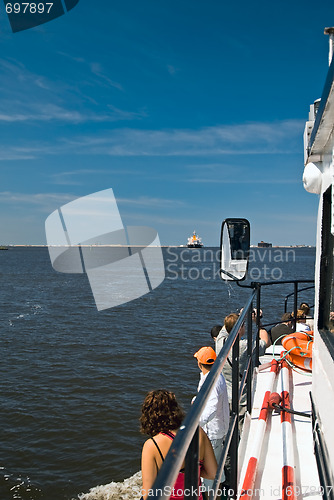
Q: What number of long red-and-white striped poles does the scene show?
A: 2